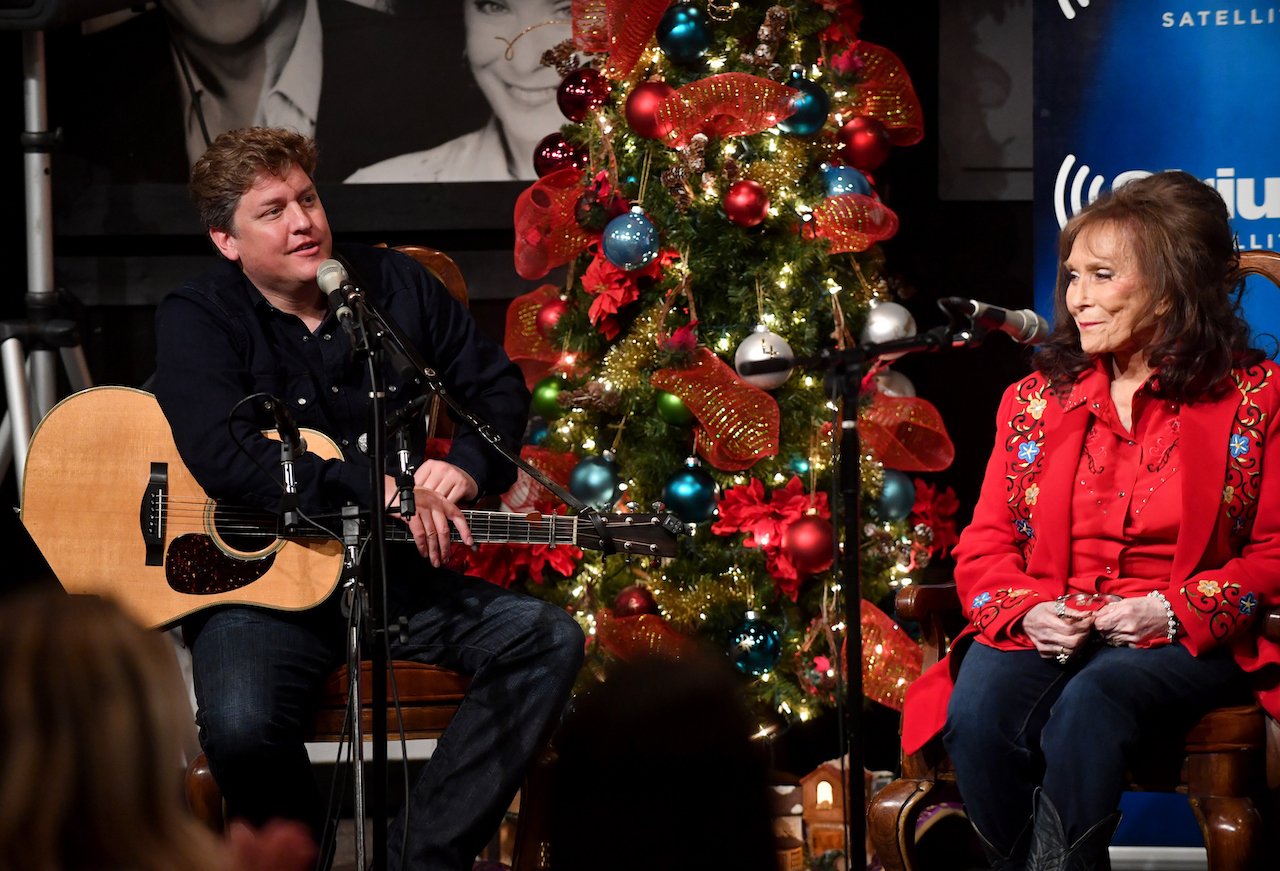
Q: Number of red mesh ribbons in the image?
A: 11